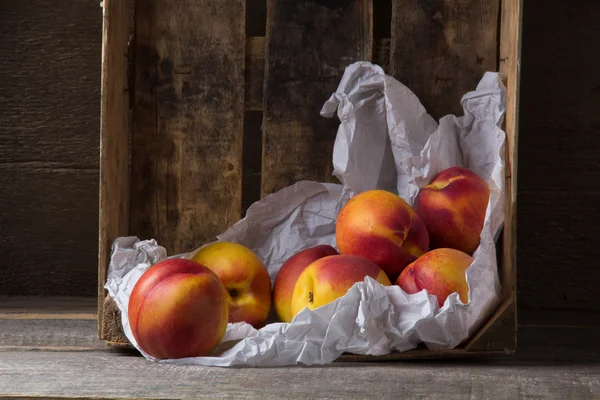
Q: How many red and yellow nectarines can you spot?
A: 7